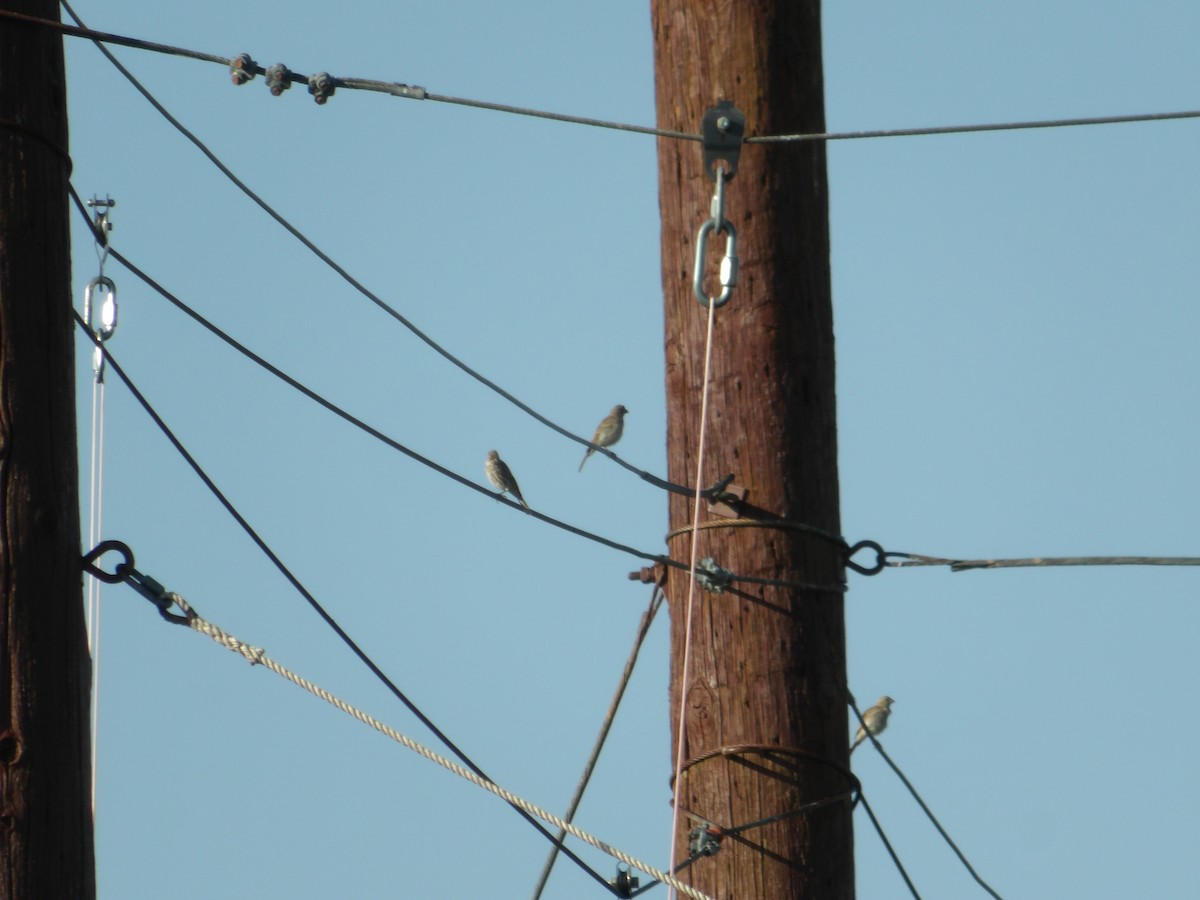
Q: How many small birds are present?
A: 3